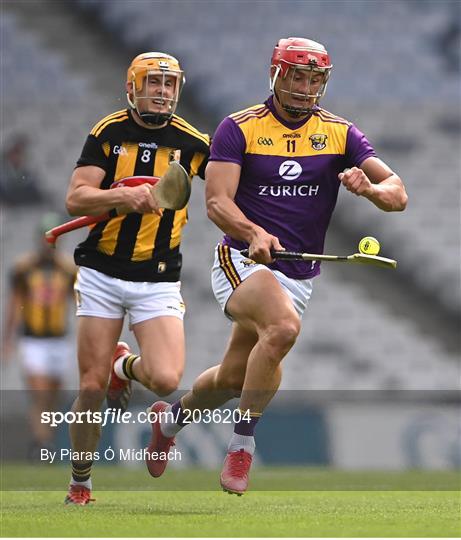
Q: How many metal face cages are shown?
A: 2